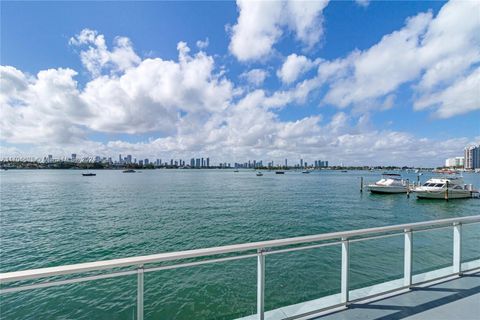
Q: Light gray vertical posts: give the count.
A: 5